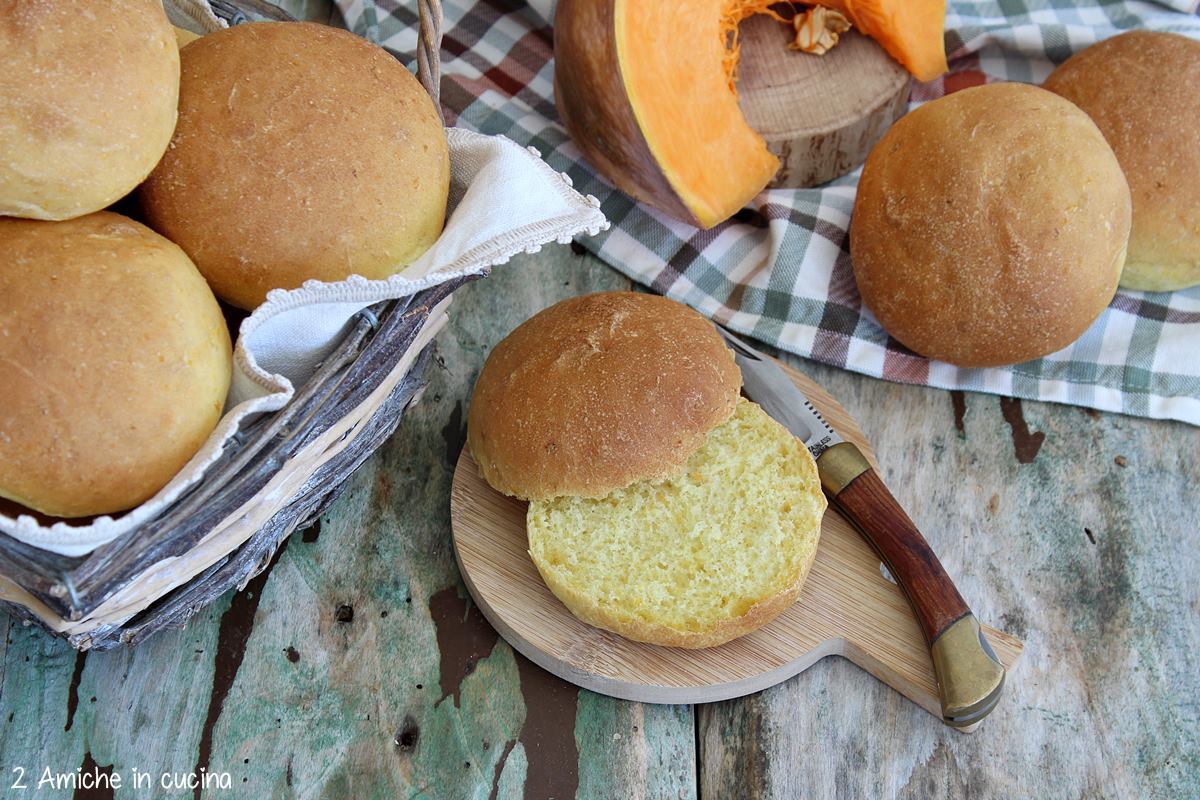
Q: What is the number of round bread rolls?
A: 6